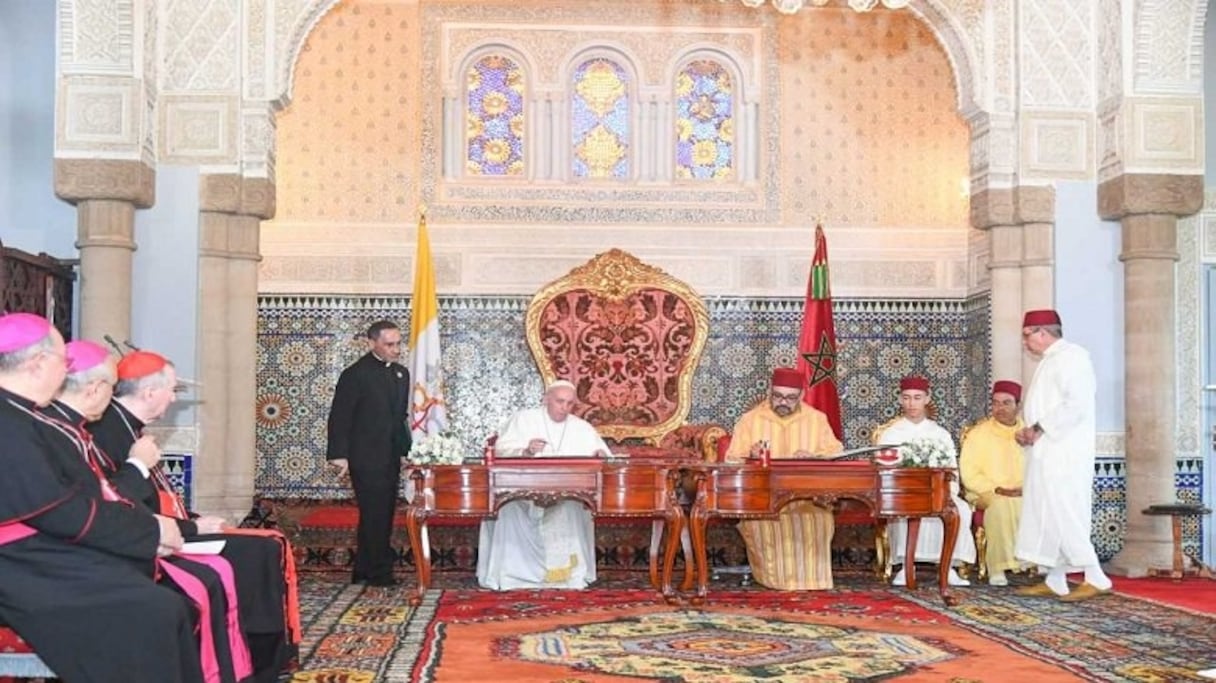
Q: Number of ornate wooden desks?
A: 2